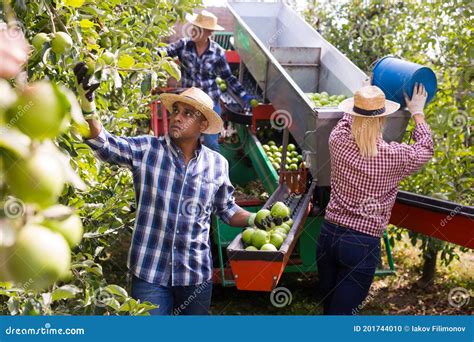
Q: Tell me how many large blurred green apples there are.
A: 4